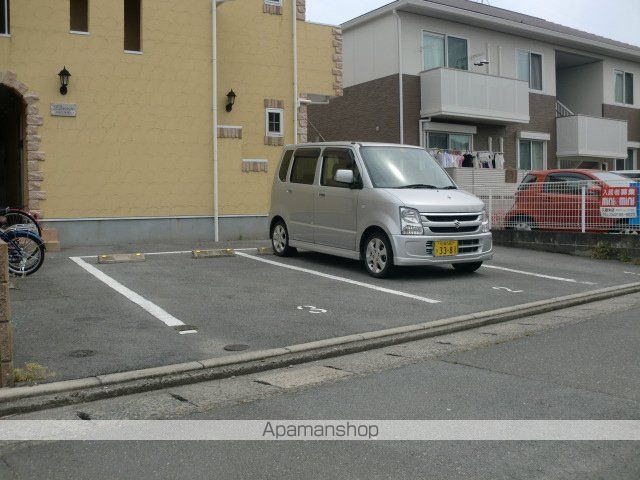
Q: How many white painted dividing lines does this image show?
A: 3